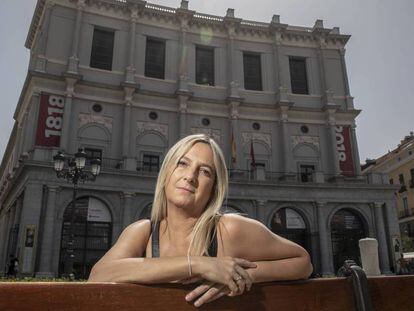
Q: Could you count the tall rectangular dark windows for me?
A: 5